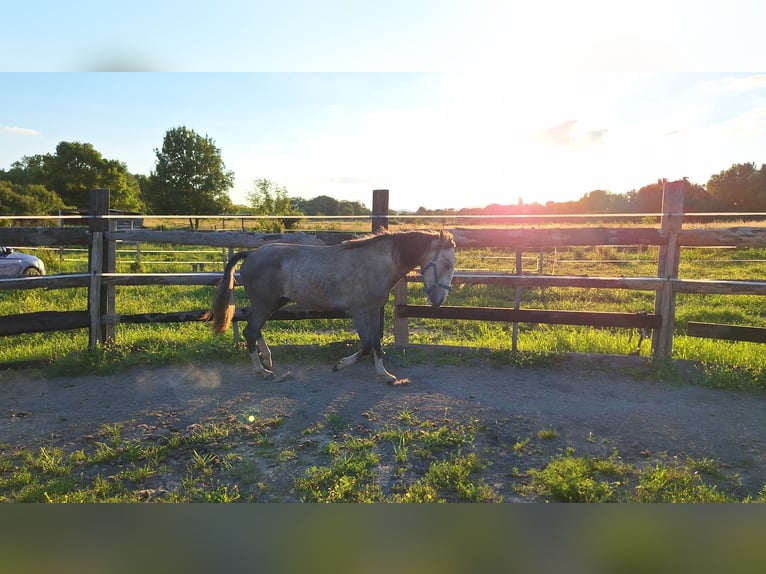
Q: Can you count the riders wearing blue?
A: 0